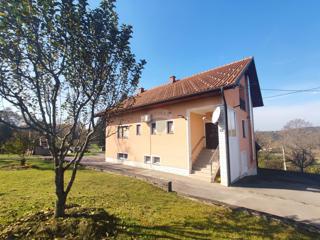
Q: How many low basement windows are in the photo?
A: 3